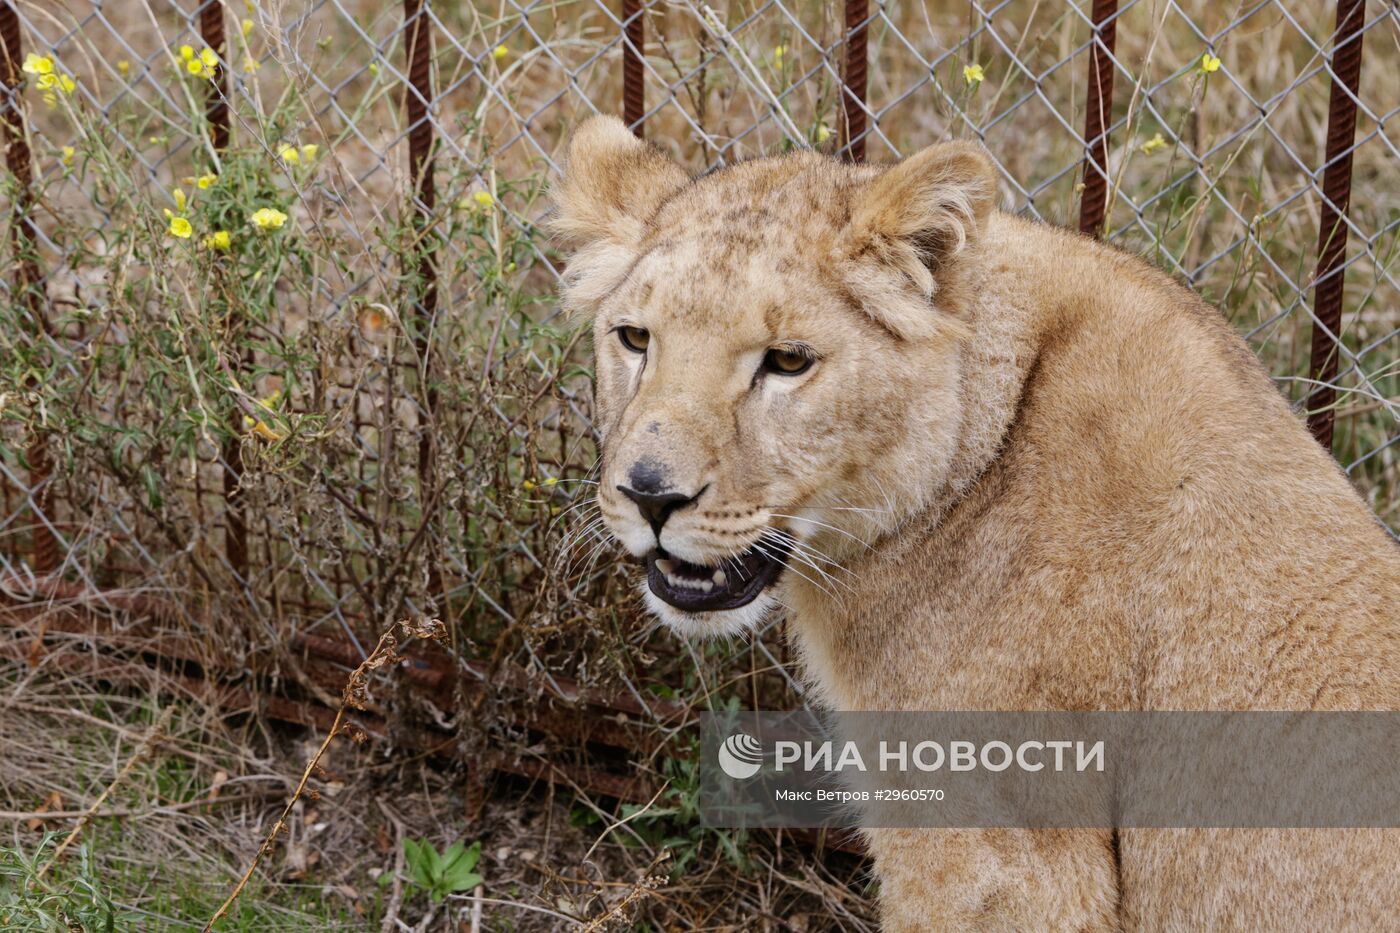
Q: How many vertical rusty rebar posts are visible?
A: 7